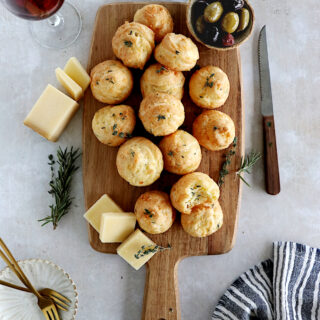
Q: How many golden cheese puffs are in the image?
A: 14